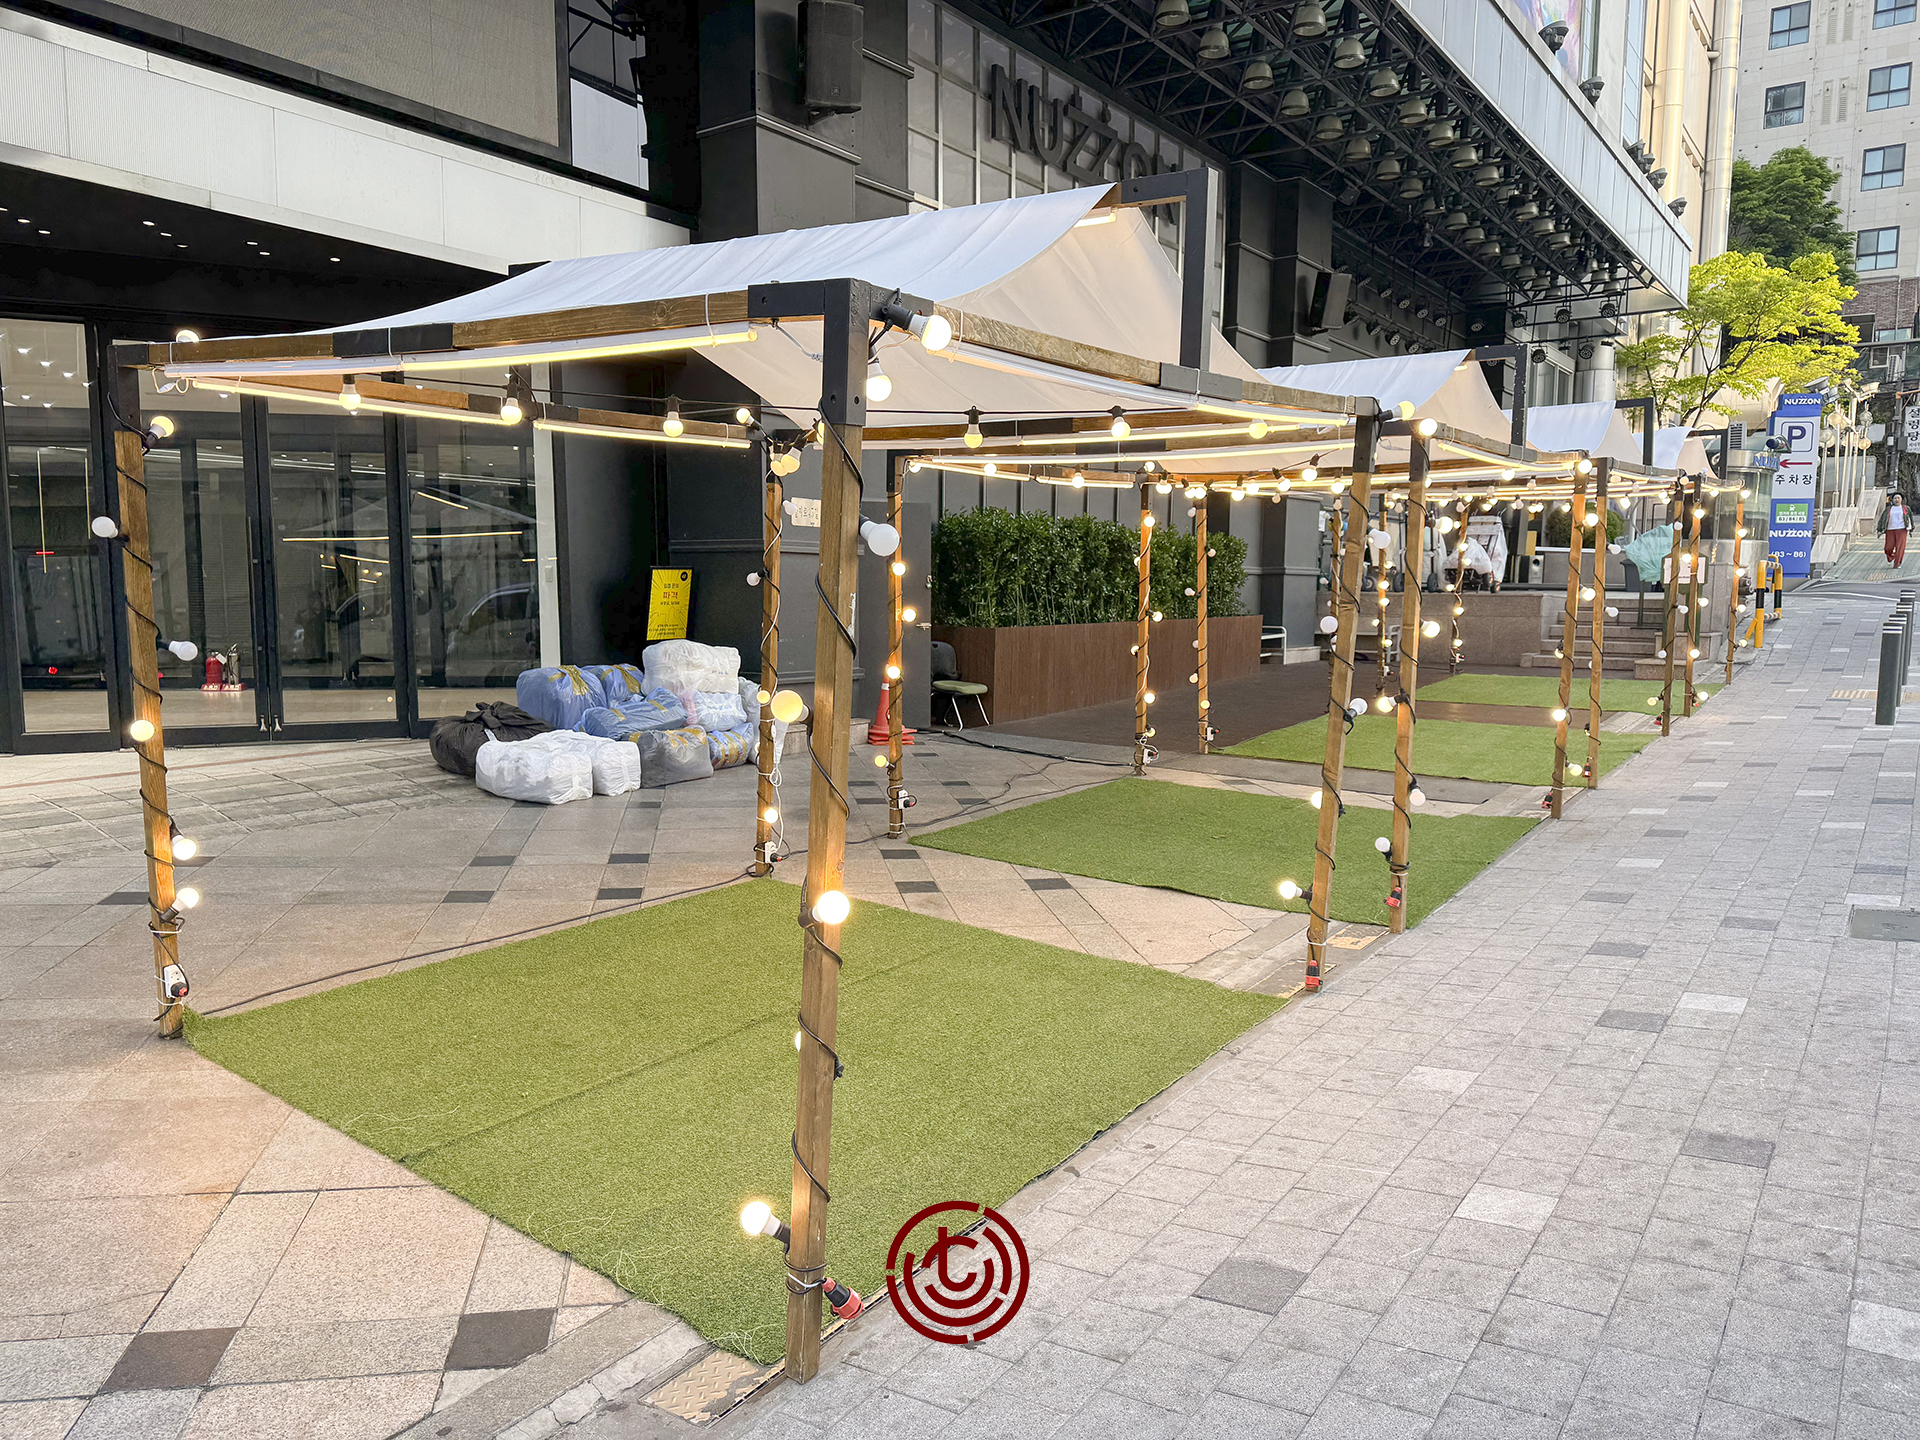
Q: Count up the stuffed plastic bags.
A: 11